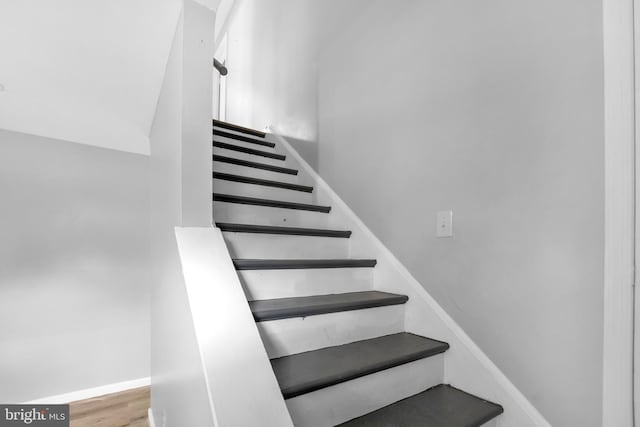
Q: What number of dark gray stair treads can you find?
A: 11